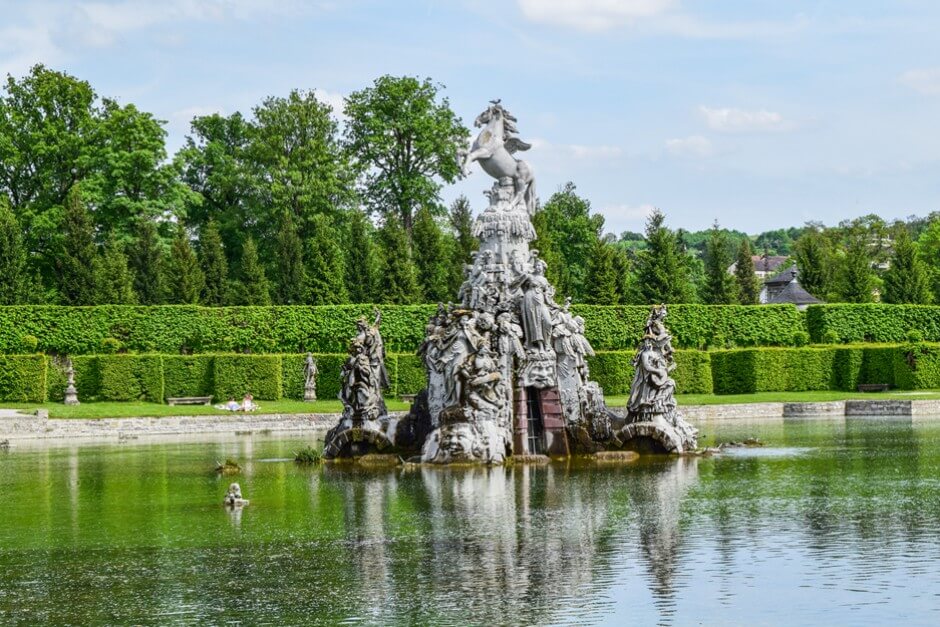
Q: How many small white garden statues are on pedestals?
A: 2